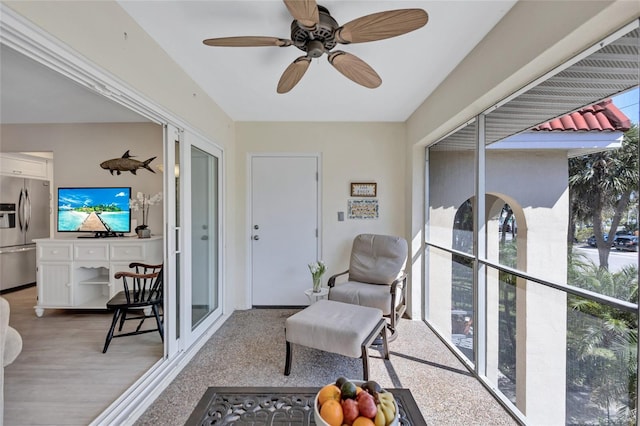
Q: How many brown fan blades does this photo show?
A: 5